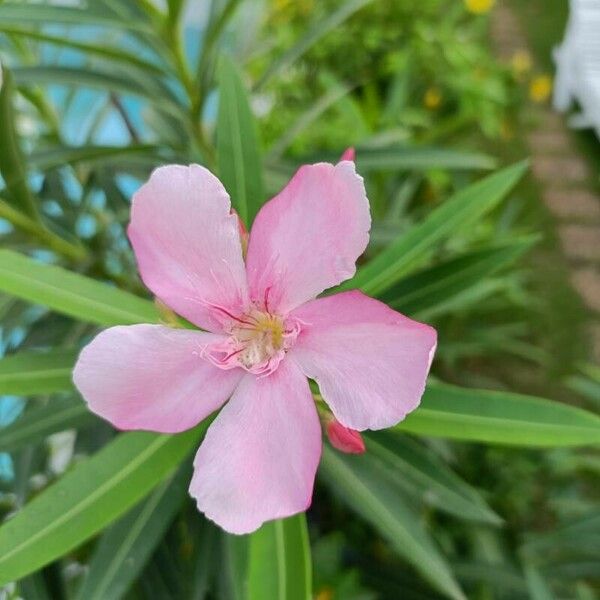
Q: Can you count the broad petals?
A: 5